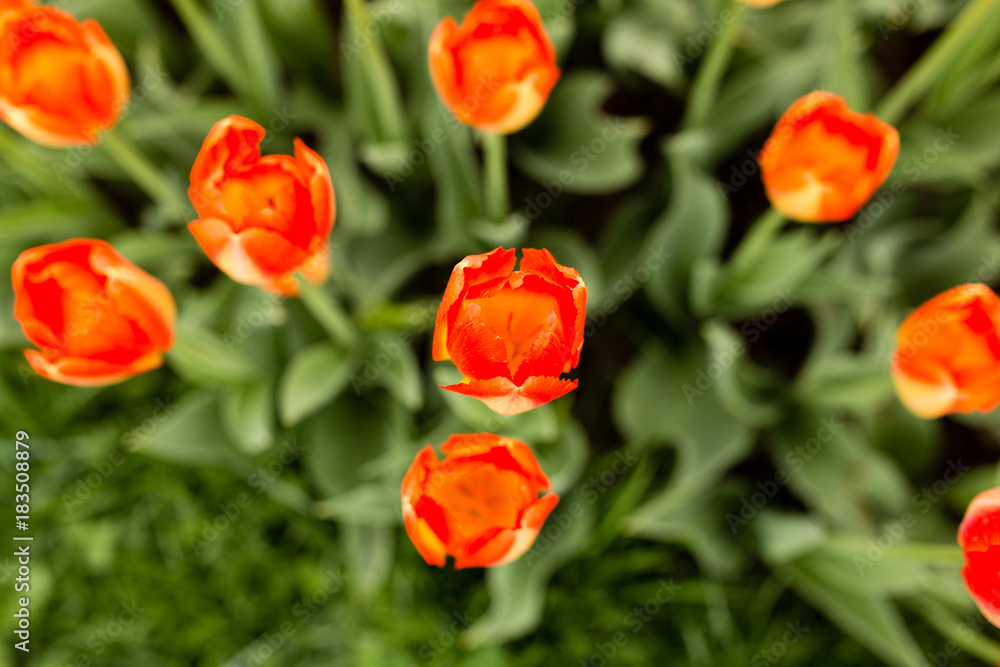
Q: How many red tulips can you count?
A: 9